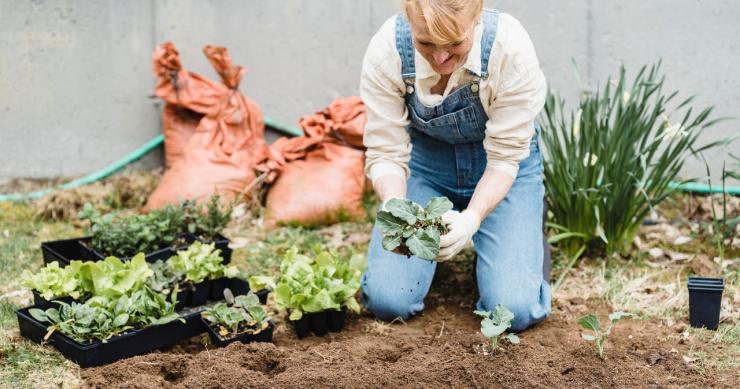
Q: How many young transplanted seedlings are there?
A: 2